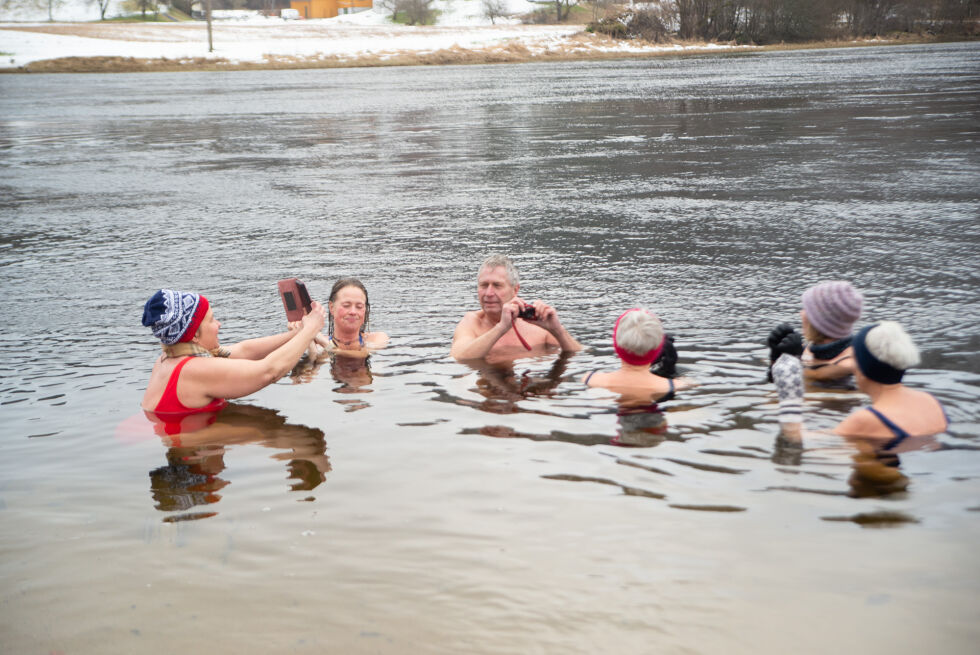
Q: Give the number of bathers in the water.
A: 6